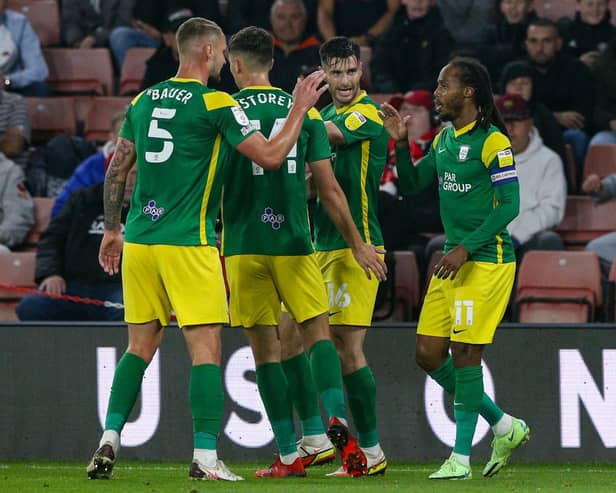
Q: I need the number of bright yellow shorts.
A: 4